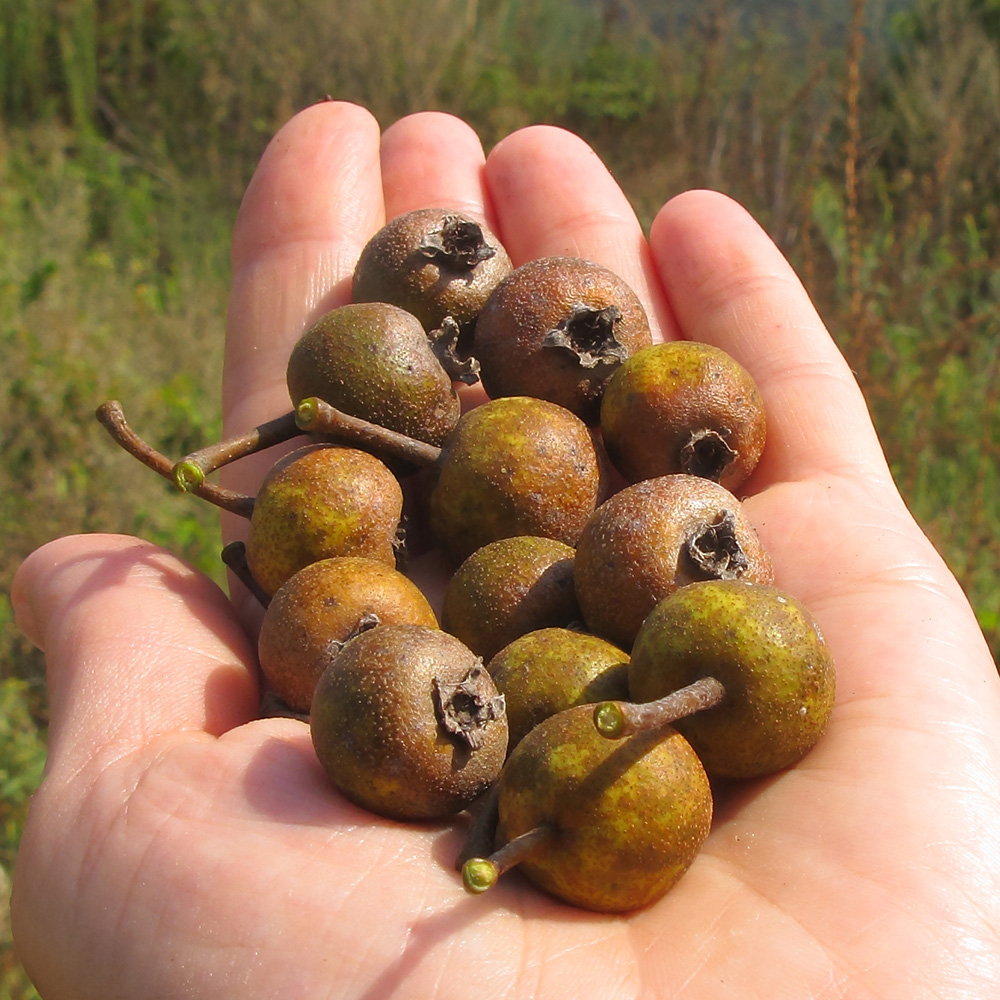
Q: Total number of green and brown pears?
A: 13